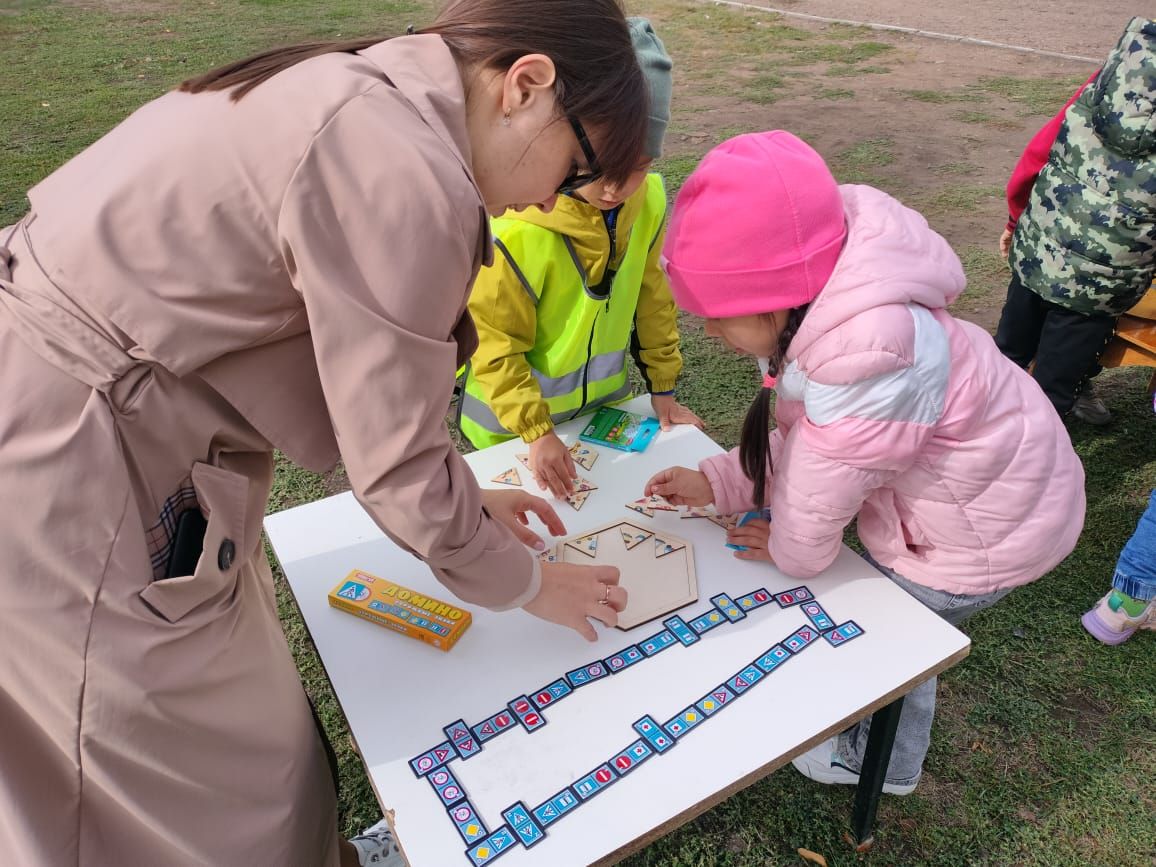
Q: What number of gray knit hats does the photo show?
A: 1